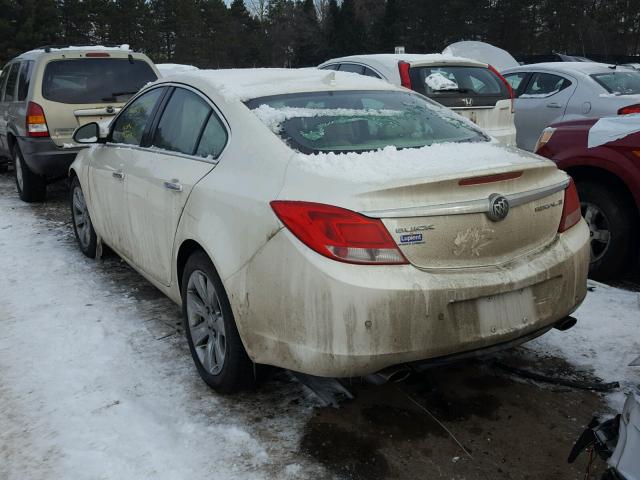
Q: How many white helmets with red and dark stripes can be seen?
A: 0